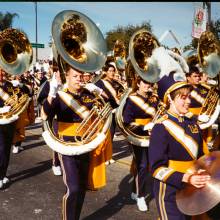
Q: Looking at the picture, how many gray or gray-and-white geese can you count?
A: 0